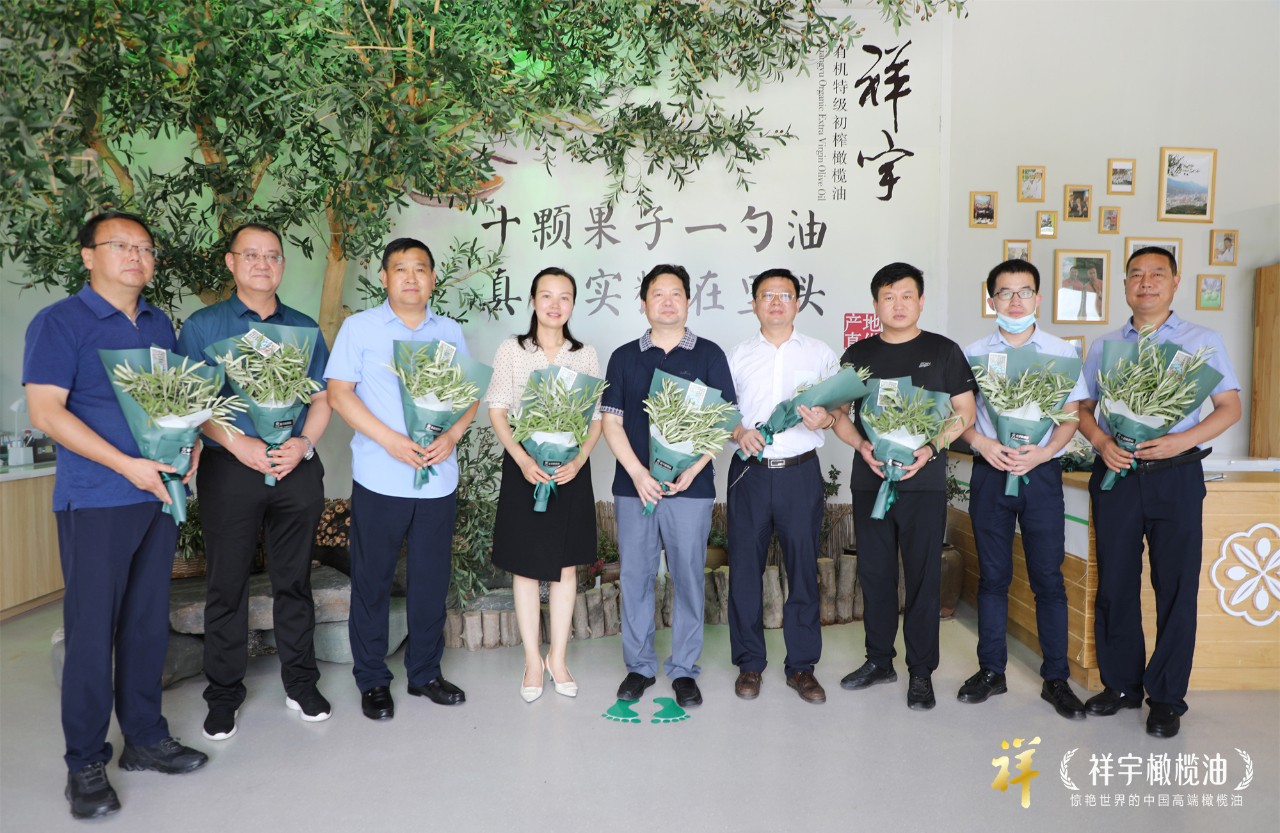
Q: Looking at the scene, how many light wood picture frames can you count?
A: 14